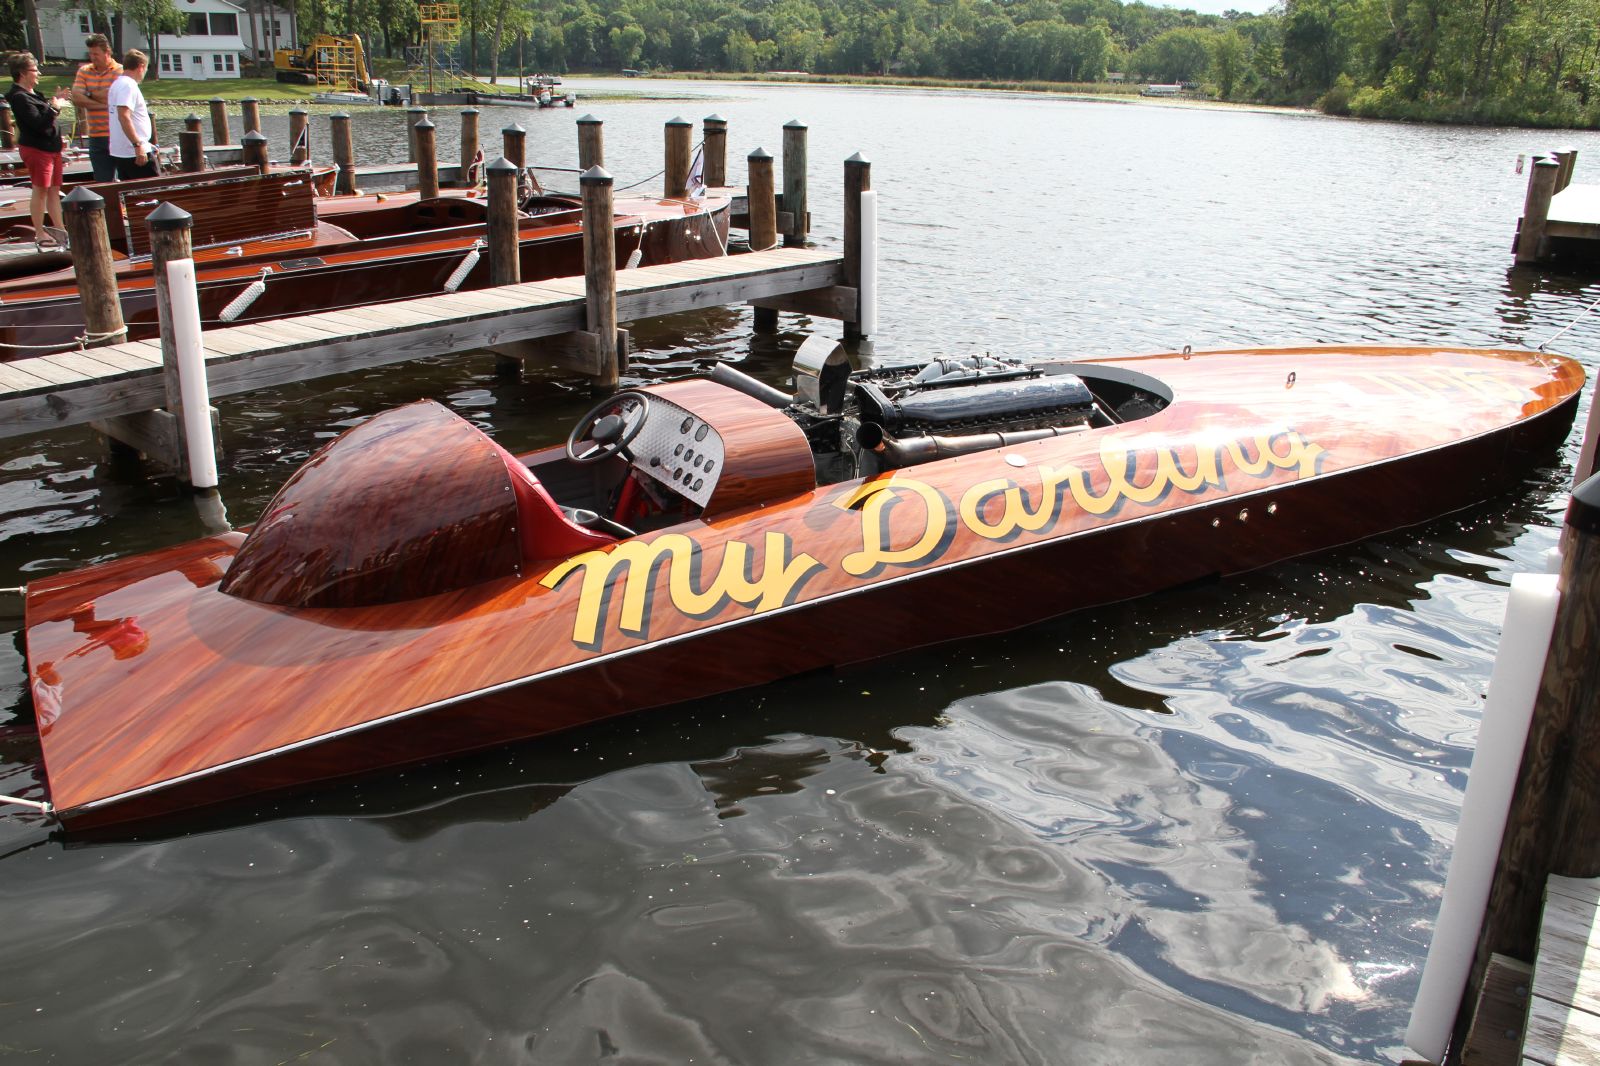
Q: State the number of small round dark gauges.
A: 9